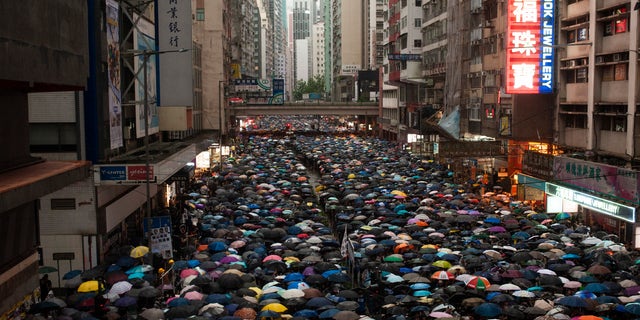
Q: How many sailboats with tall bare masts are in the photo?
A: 0